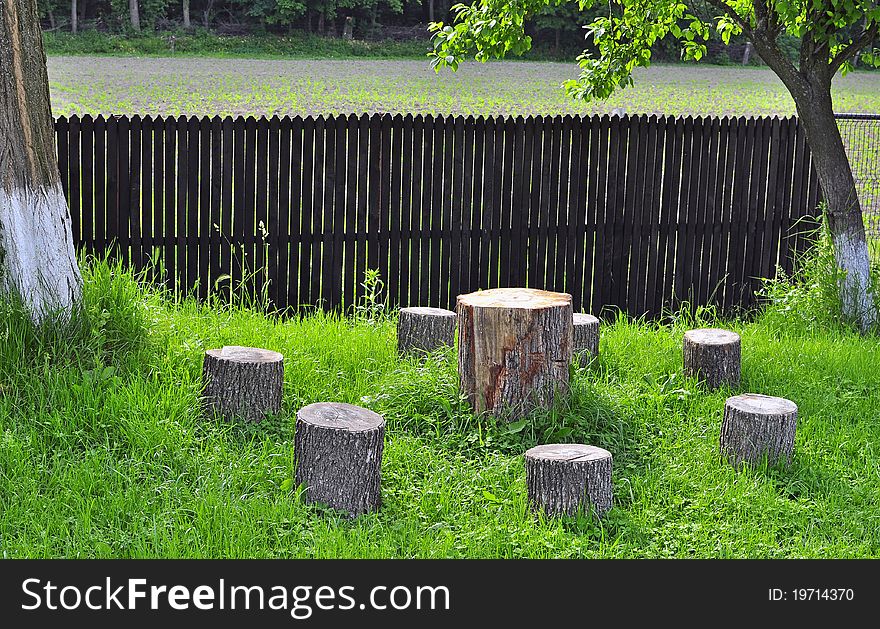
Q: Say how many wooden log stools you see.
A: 7